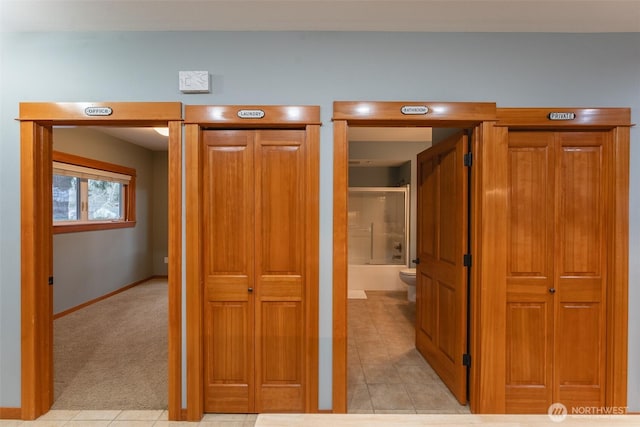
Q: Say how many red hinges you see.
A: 0